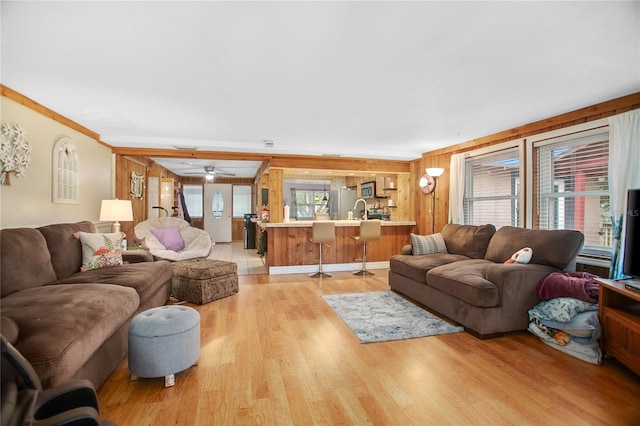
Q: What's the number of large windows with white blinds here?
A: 2